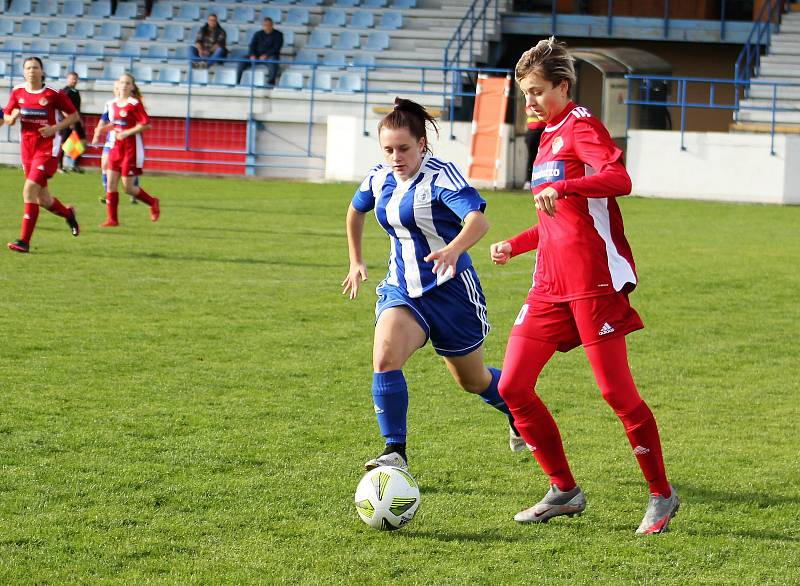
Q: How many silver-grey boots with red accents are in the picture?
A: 2